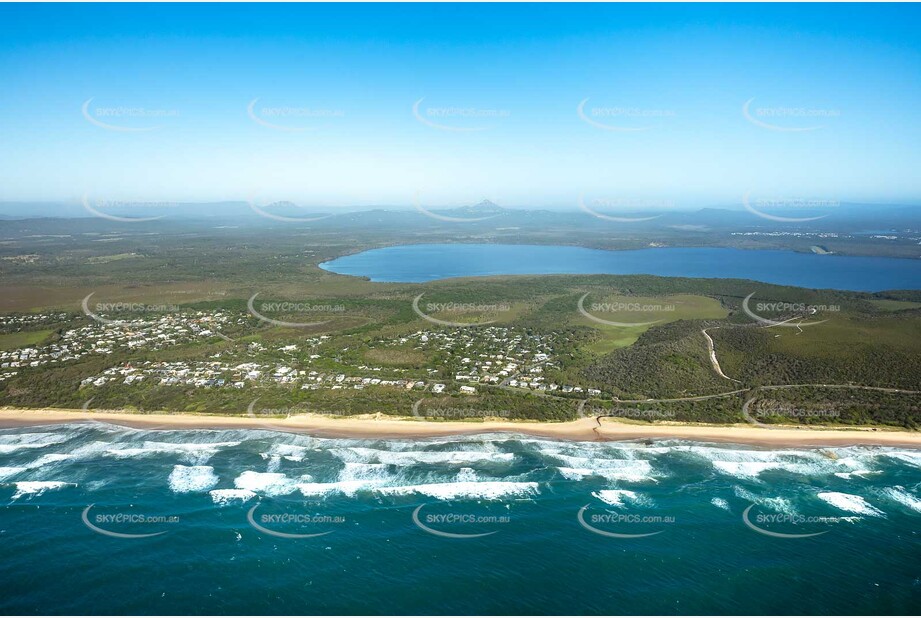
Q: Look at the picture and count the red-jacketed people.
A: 0